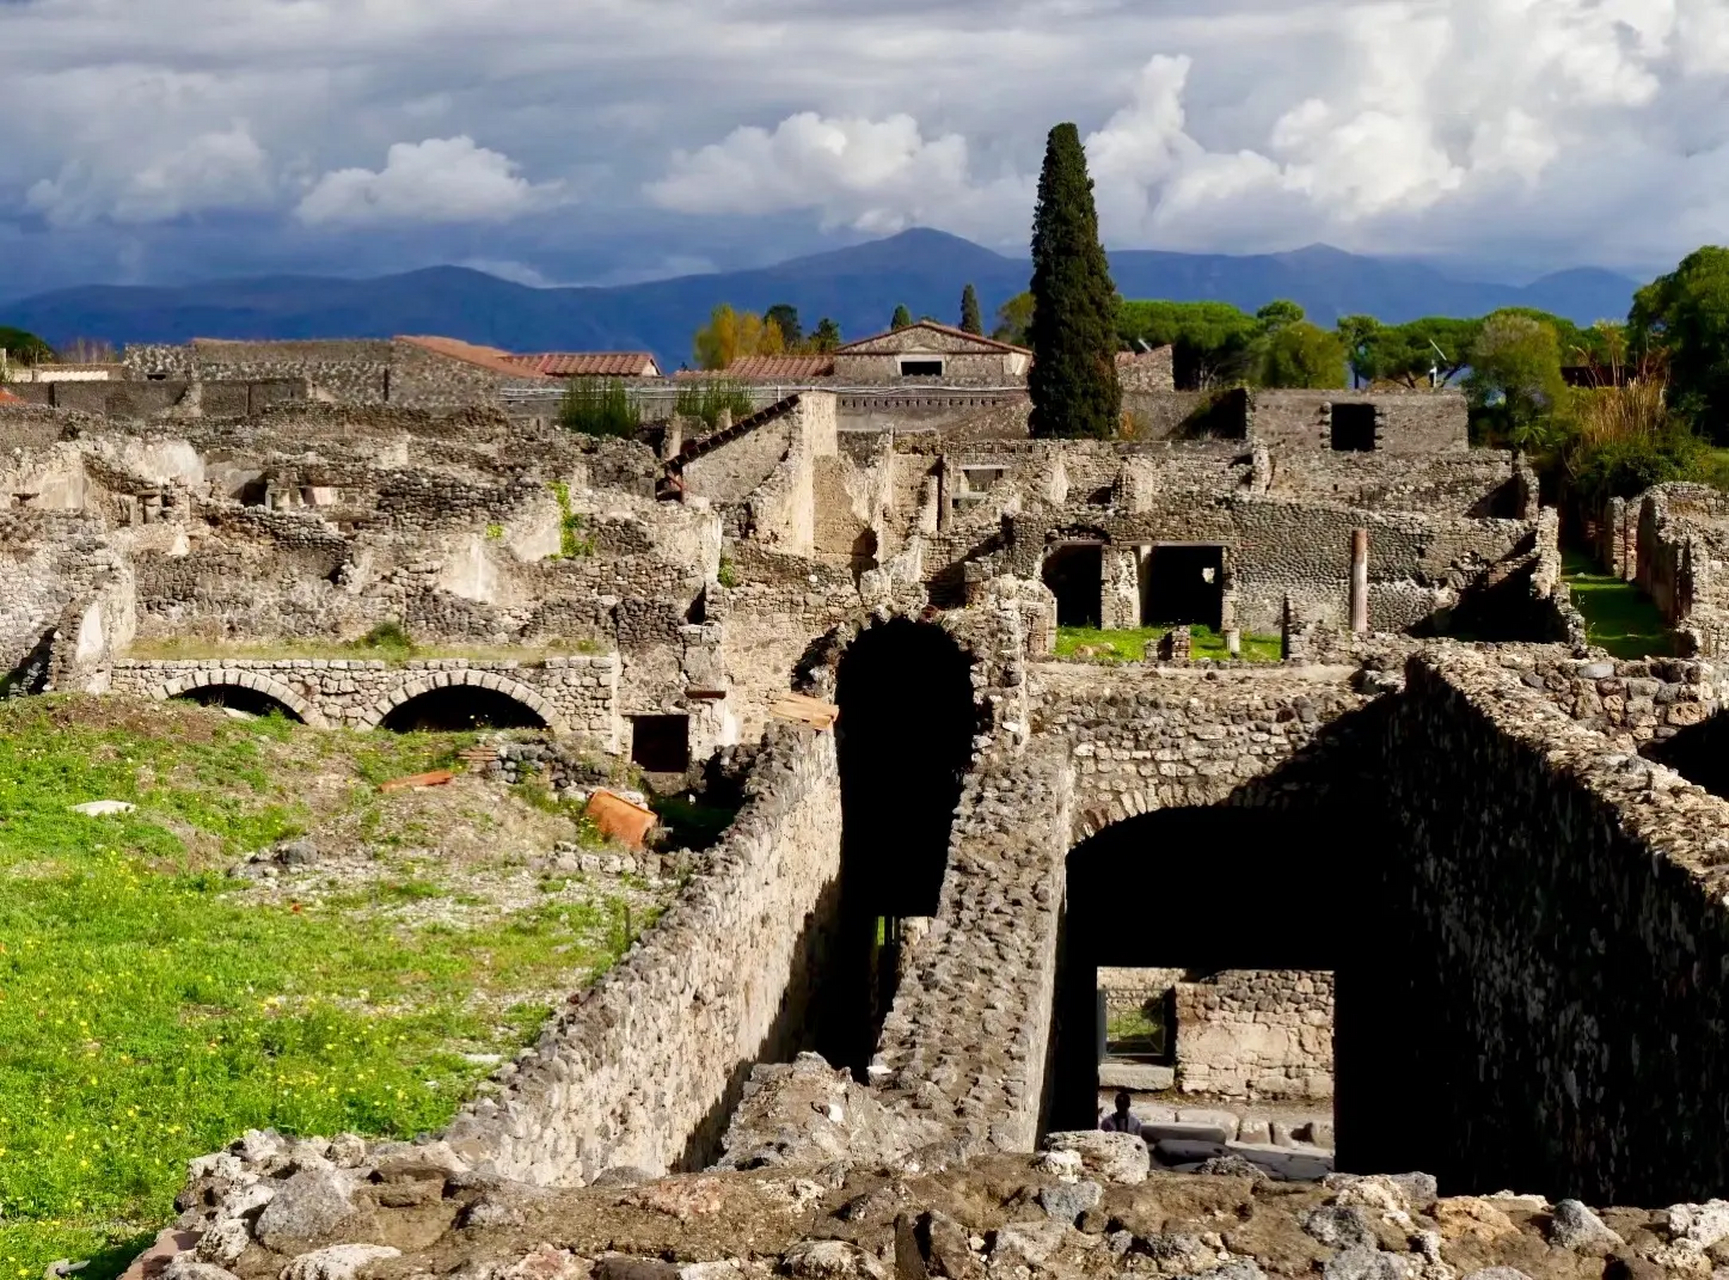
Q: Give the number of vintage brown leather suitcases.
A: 0